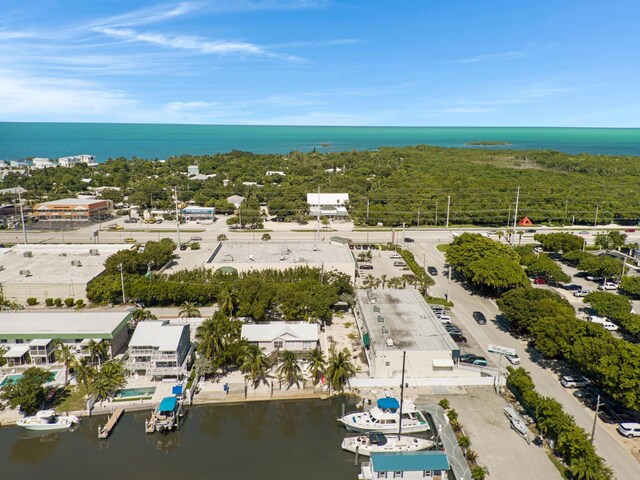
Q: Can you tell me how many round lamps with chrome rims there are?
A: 0